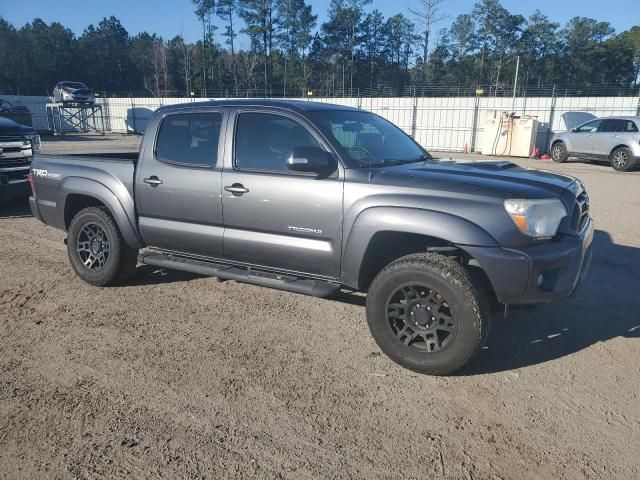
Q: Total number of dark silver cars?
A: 1